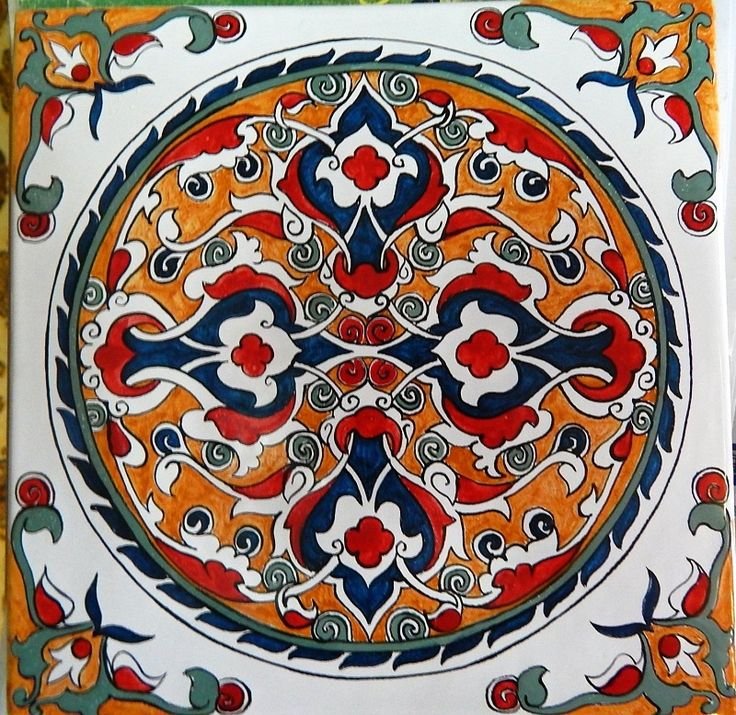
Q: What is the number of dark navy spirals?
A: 12